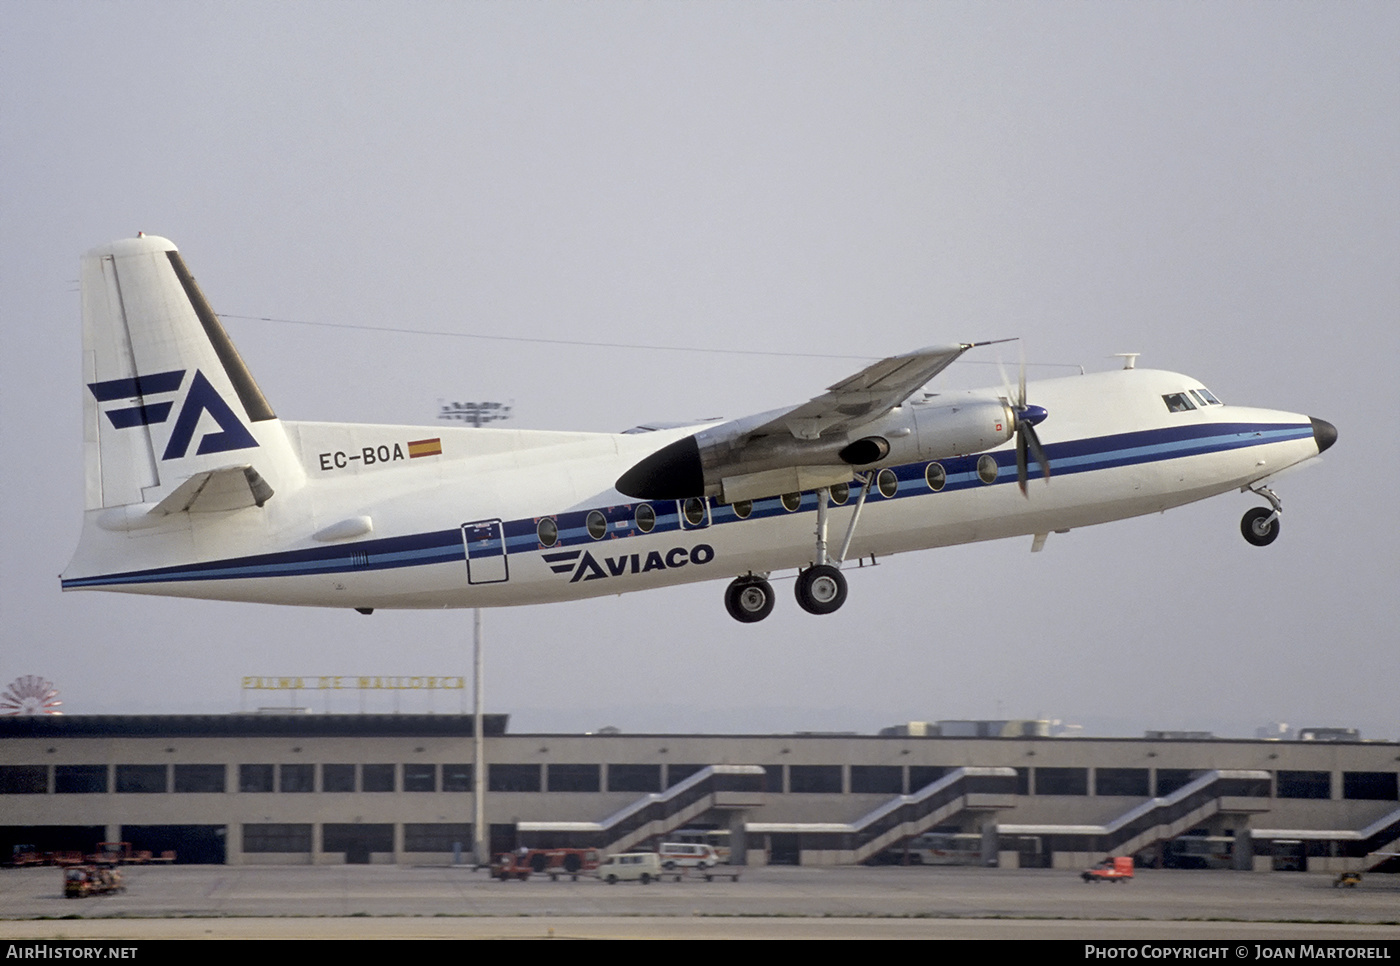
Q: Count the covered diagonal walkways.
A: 4